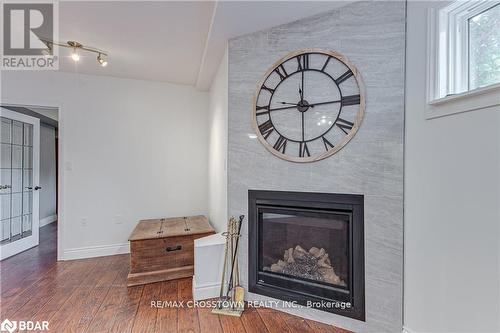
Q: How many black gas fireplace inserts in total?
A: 1